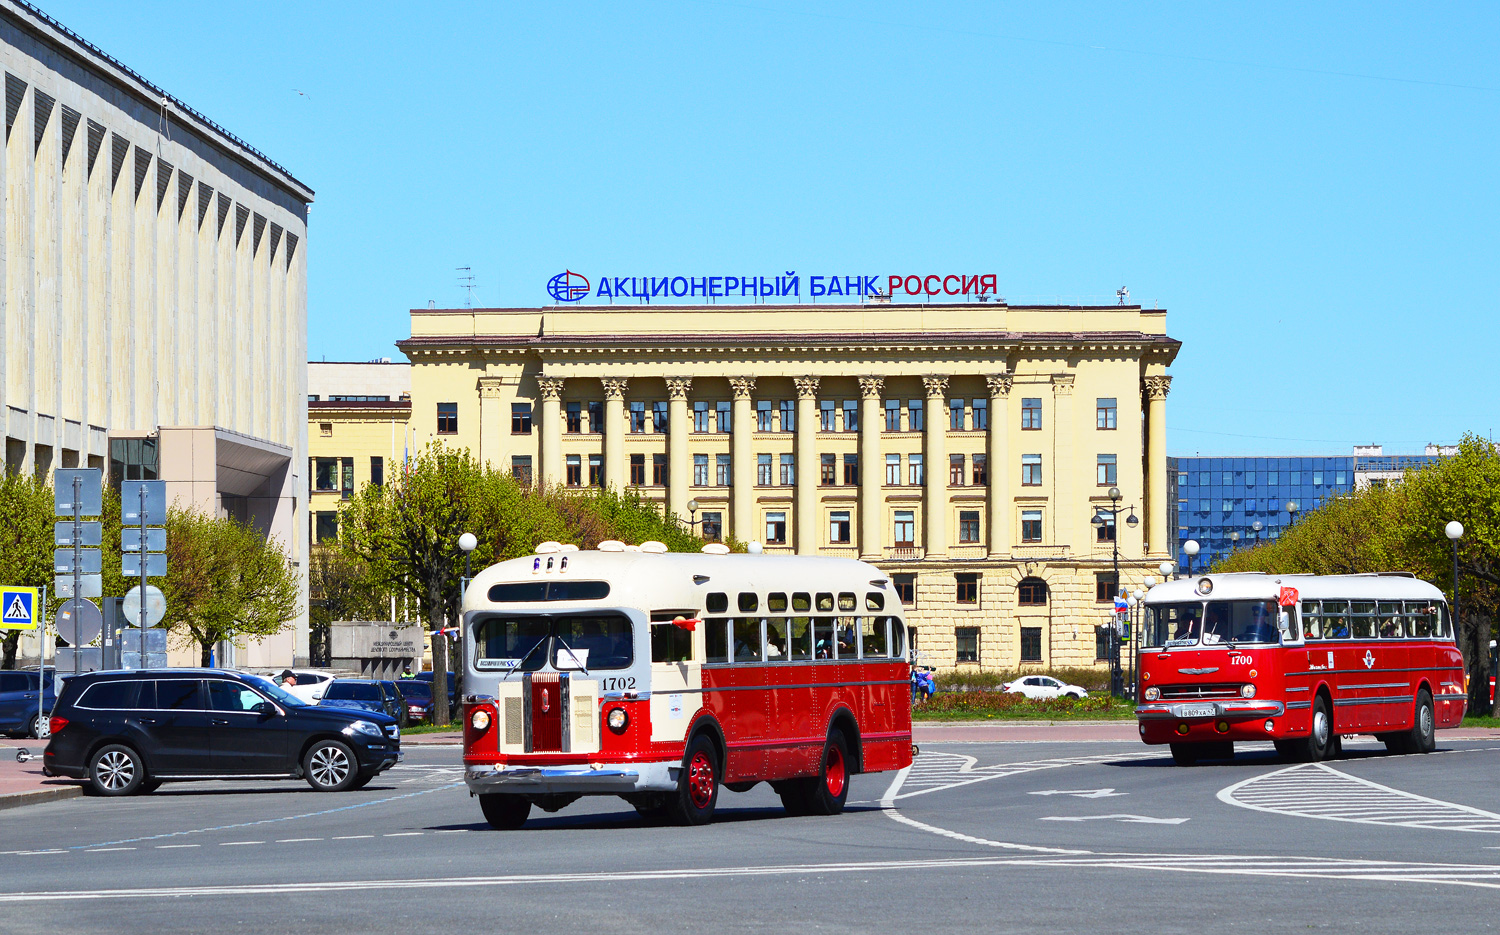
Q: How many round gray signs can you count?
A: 2